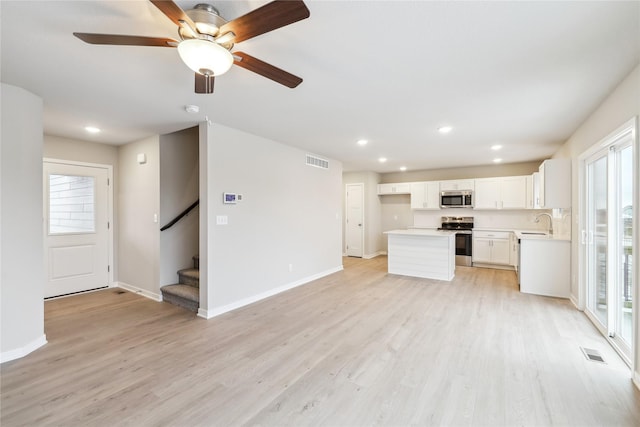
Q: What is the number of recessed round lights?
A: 7